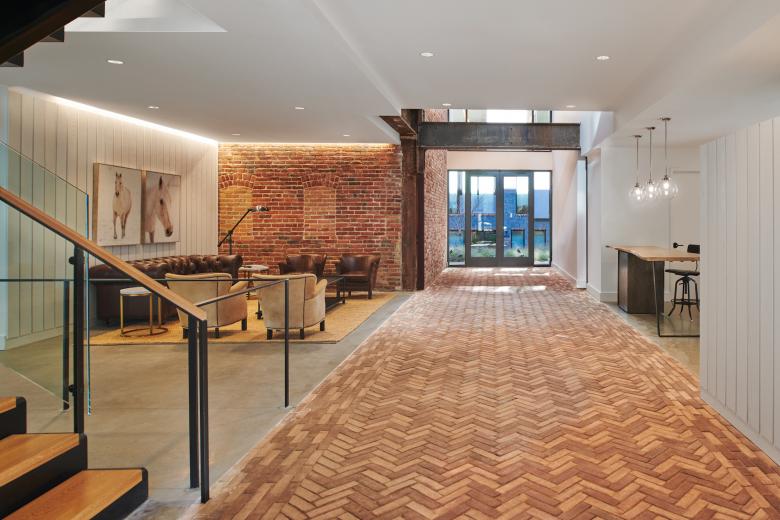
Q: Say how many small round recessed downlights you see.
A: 9